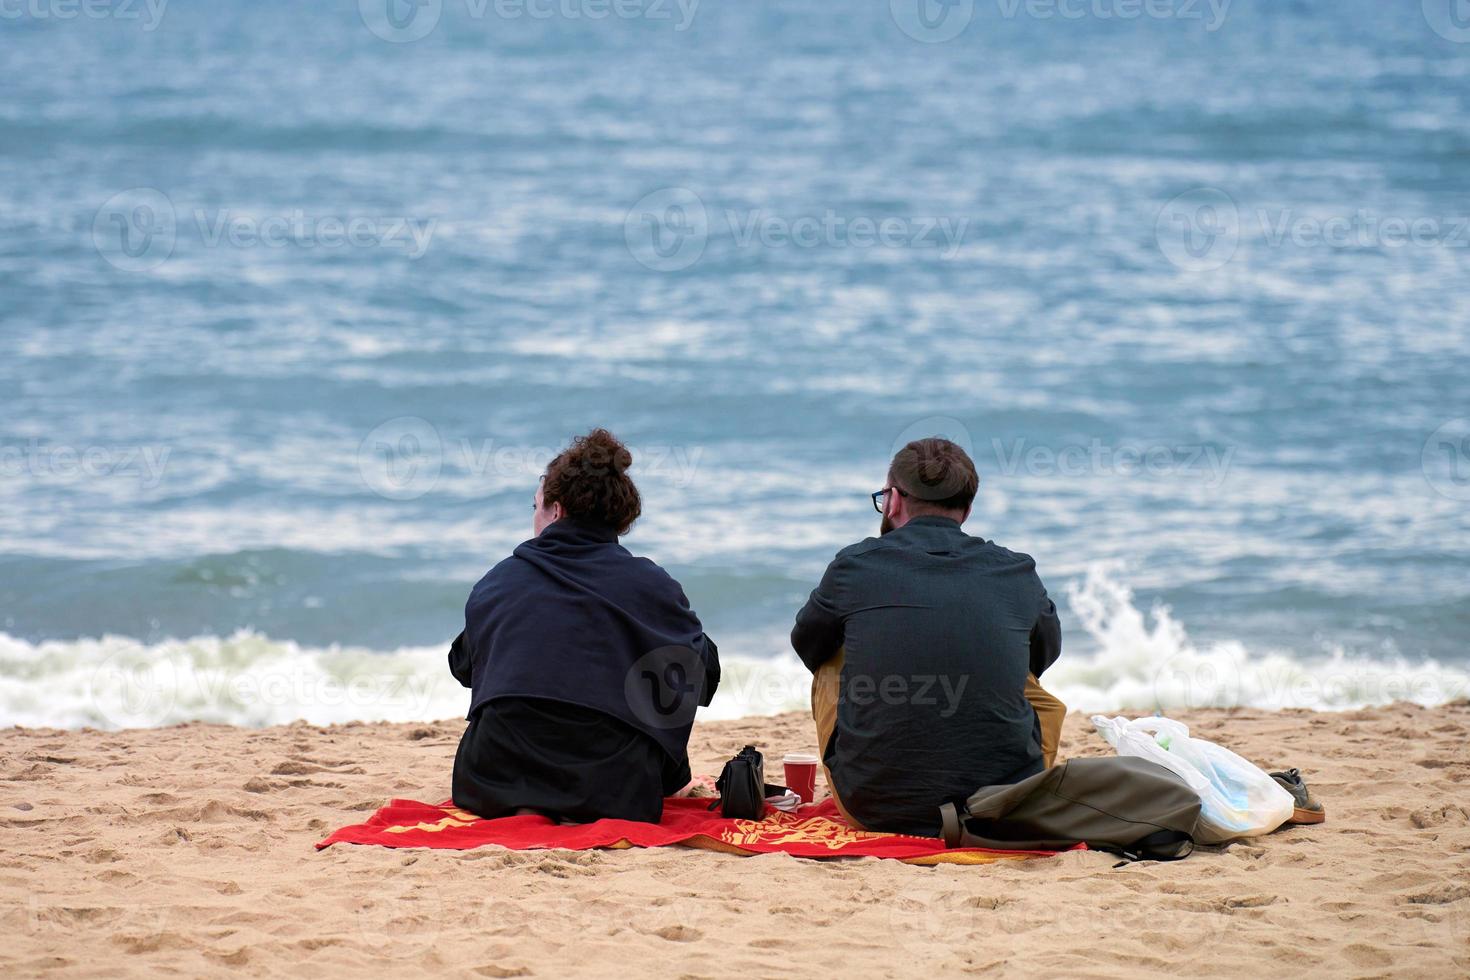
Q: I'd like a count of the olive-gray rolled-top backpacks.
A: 1